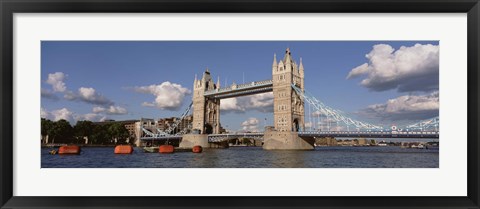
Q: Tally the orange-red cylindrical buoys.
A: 4